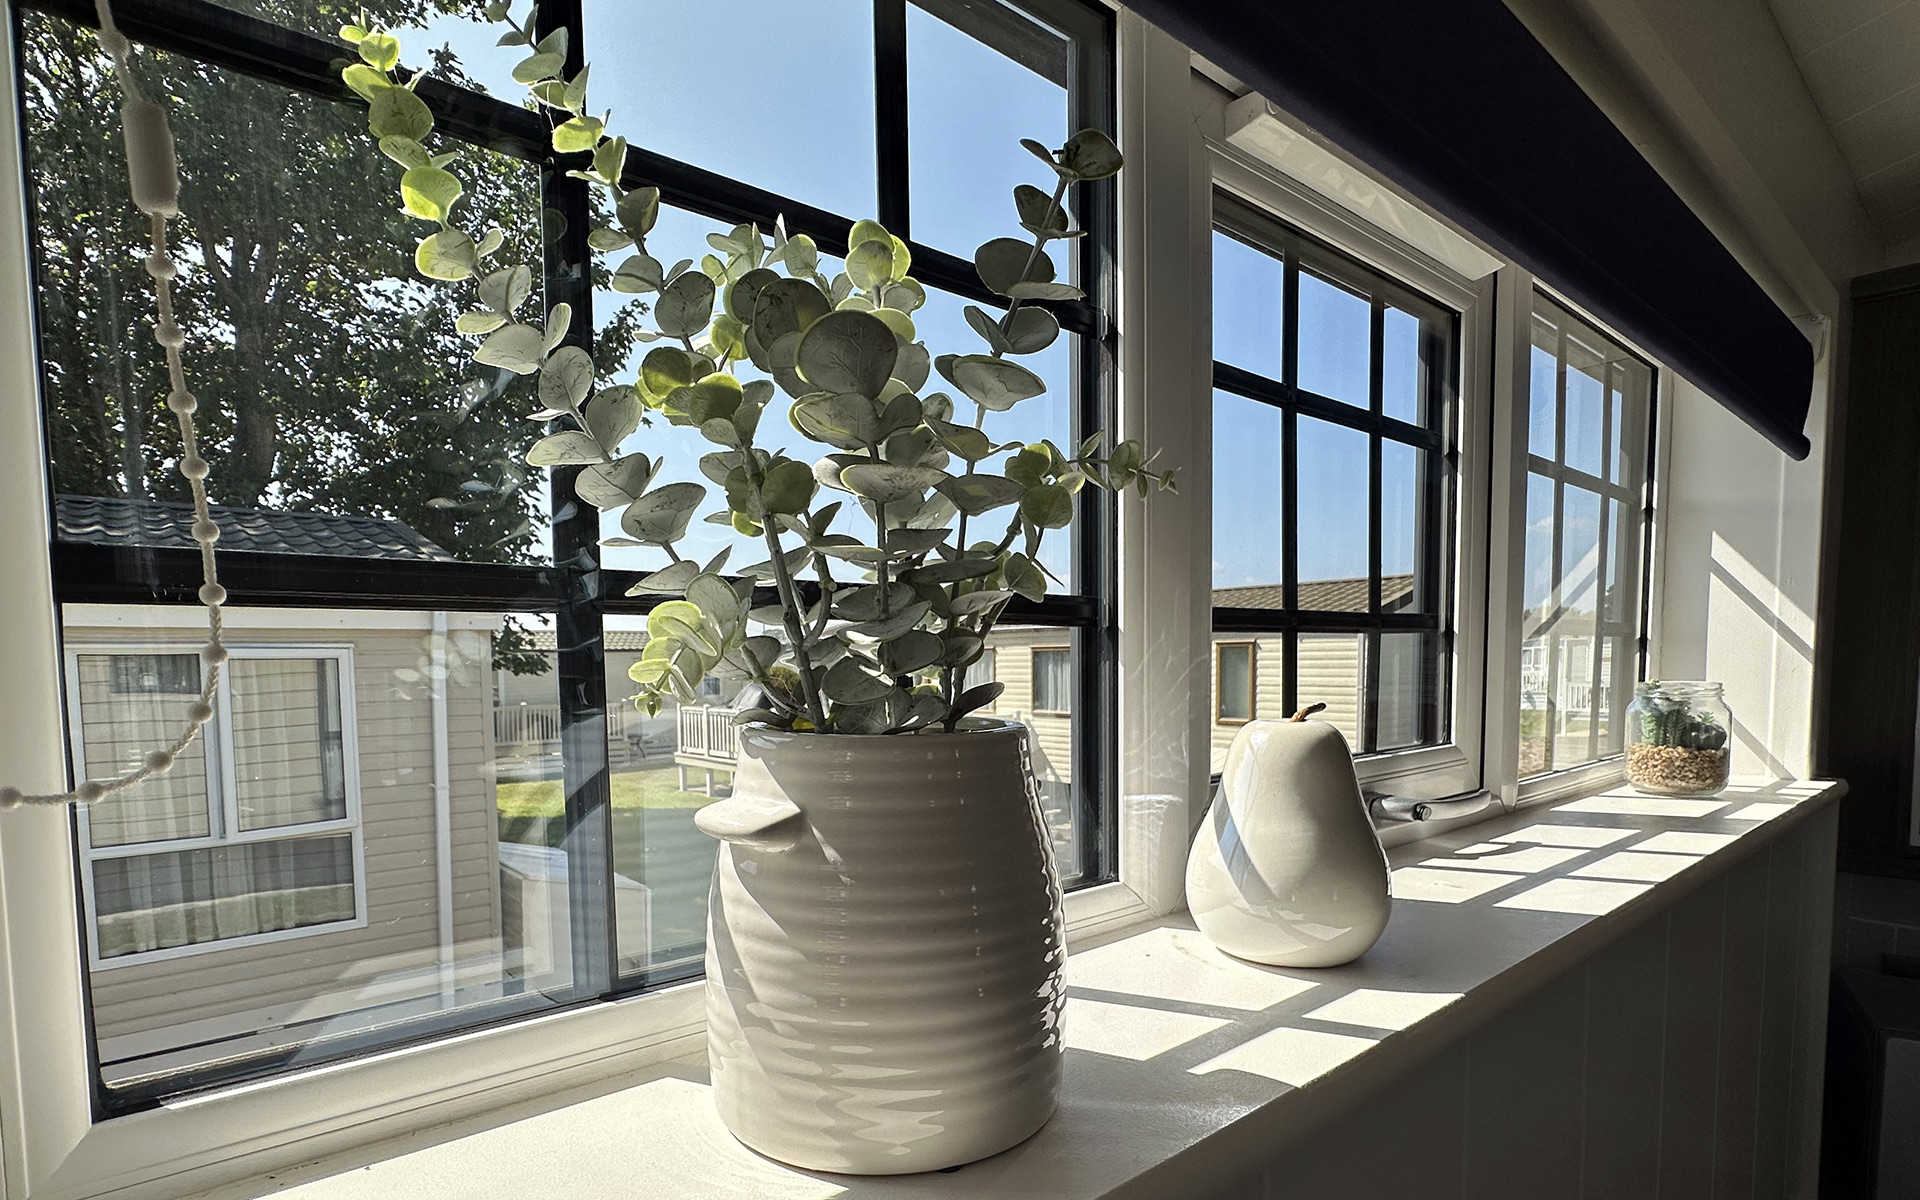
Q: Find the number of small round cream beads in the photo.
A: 12